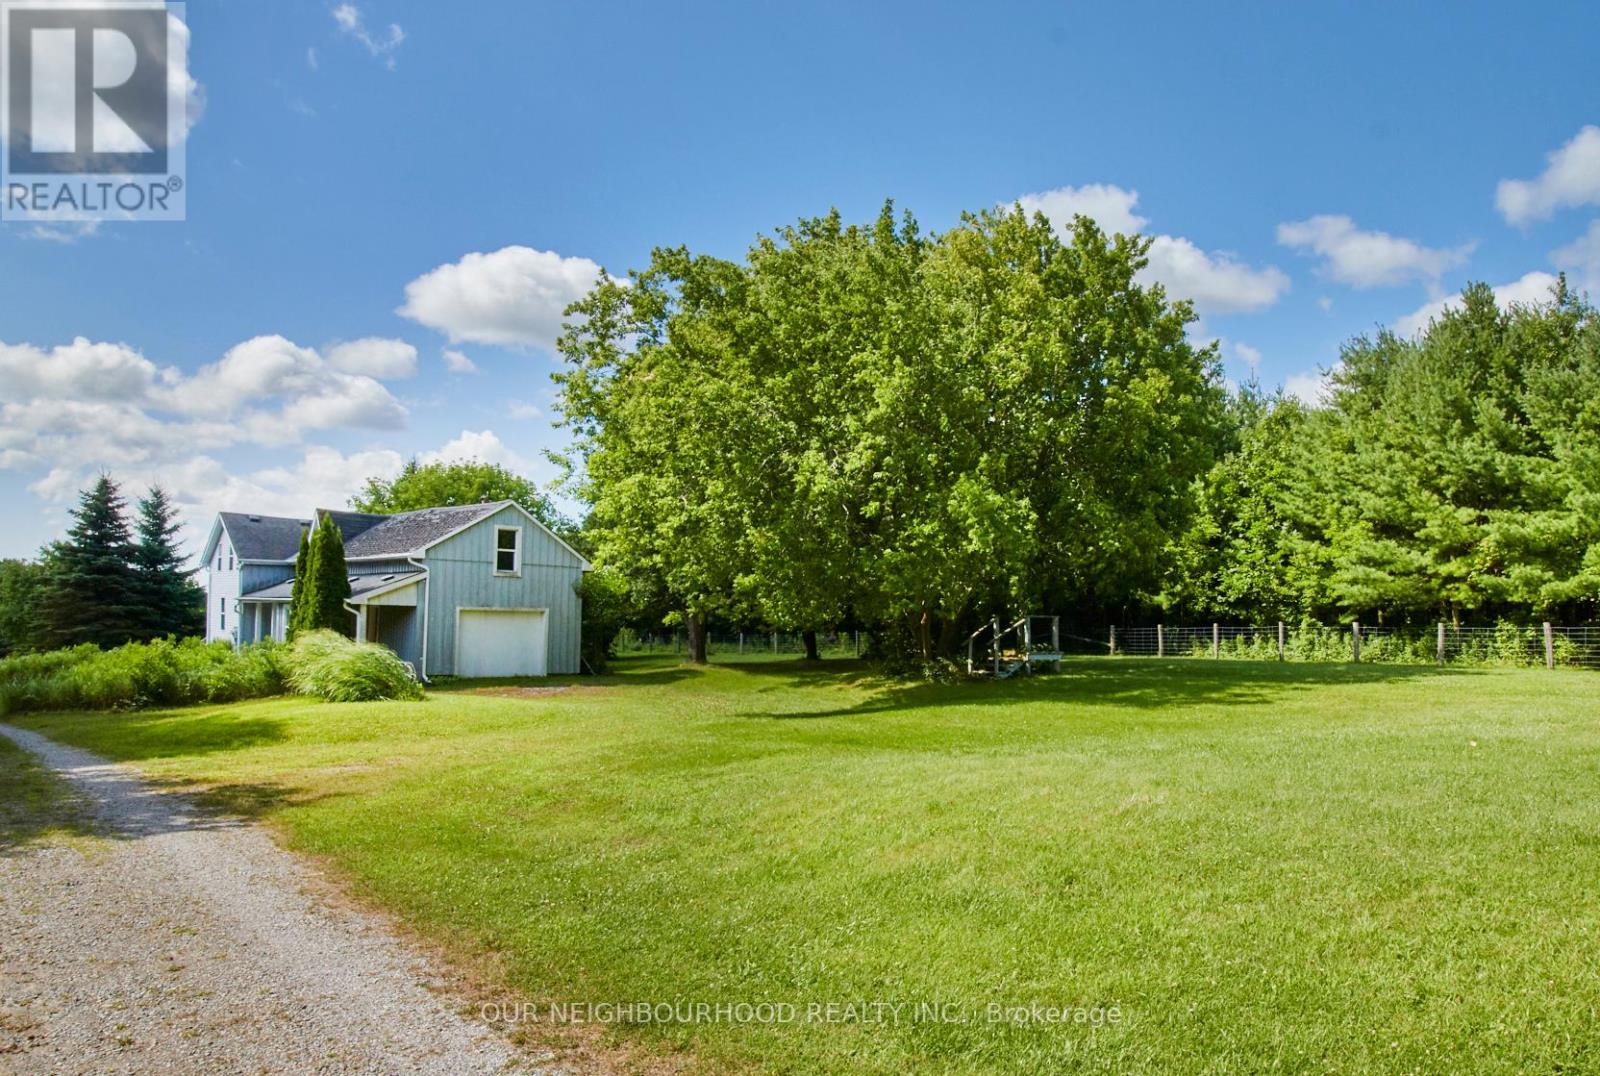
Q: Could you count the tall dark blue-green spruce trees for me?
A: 2